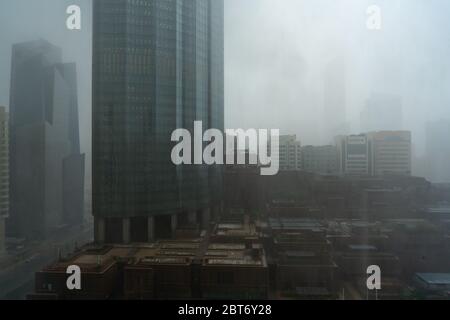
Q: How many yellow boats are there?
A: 0